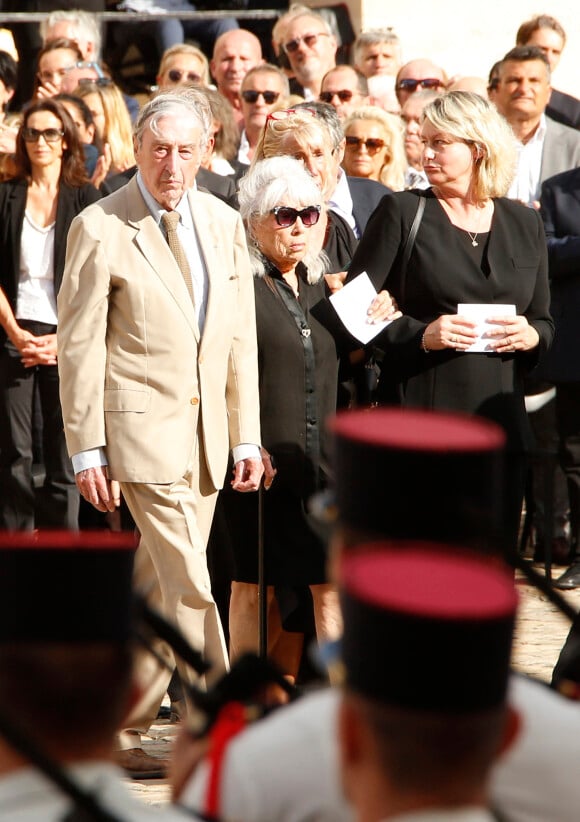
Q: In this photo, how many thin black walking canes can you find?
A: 1